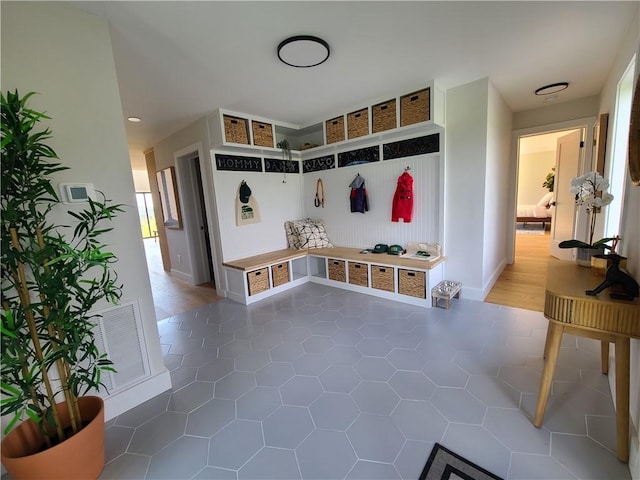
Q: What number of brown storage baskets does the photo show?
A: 12